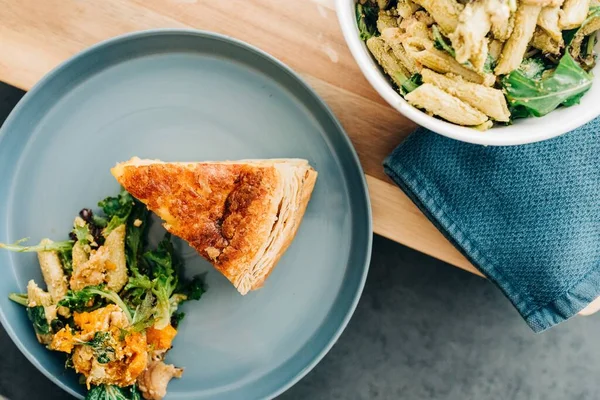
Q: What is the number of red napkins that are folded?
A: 0